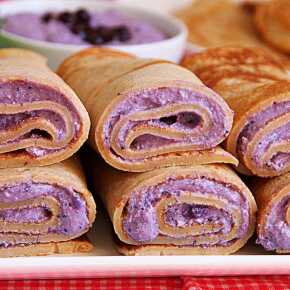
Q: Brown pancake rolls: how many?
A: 6